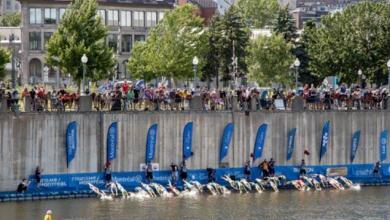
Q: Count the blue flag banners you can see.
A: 10